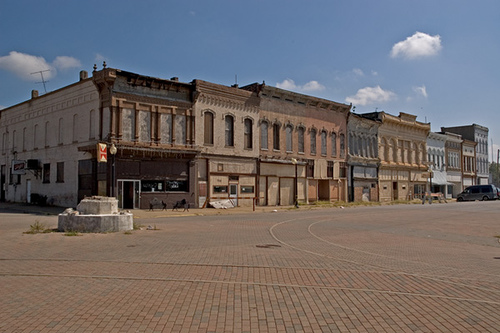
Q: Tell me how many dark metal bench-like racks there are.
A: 2